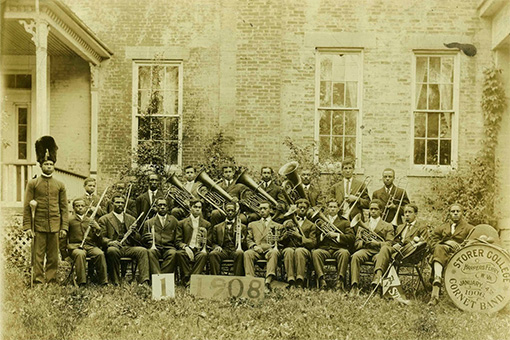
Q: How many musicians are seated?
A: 11